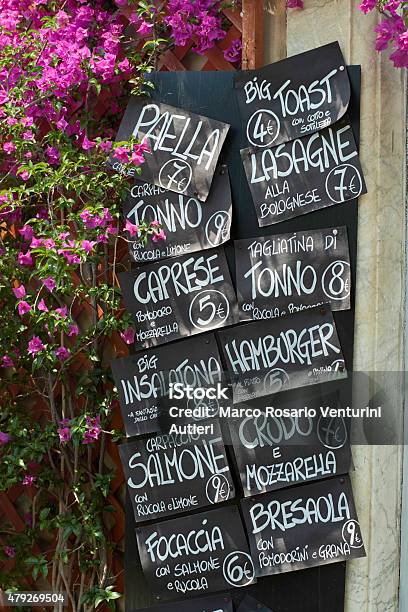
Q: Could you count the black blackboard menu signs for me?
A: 12